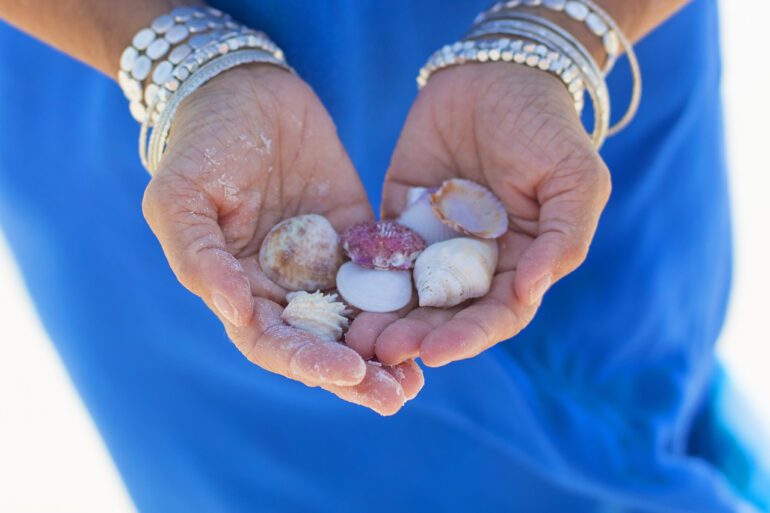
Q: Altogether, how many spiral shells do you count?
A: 1